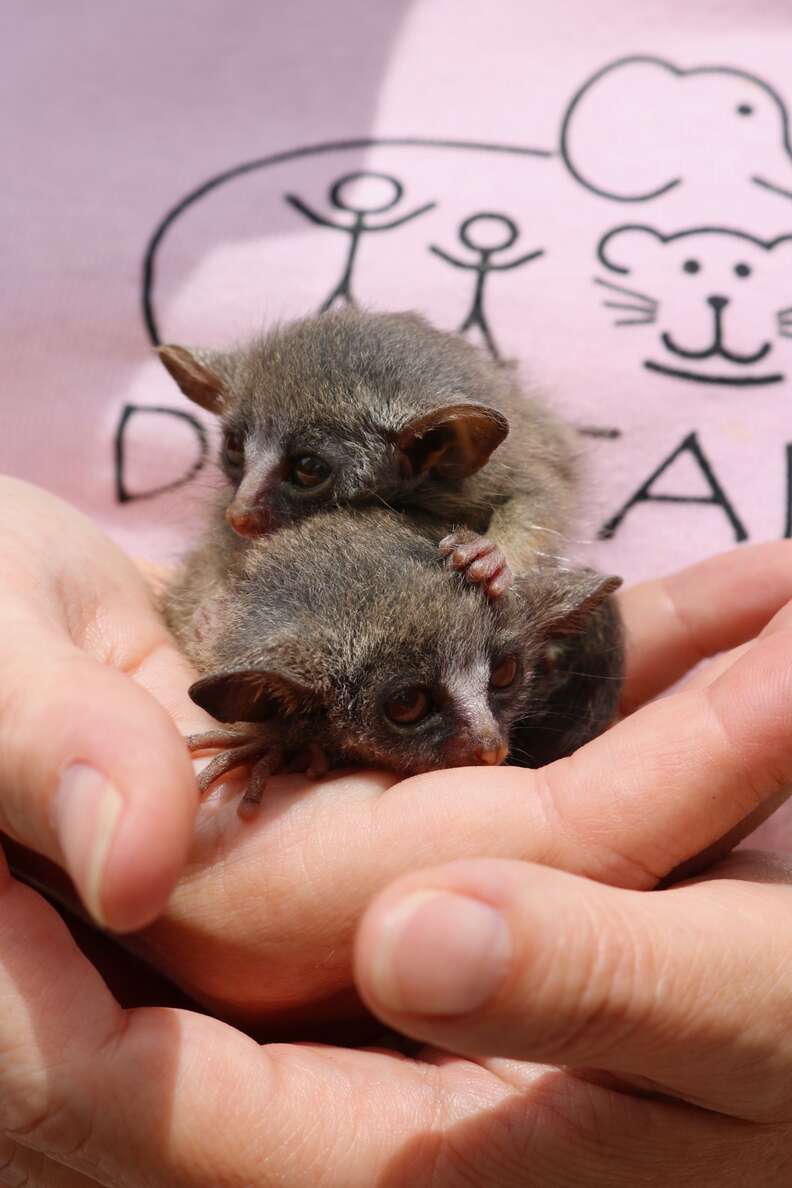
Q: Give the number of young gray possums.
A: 2